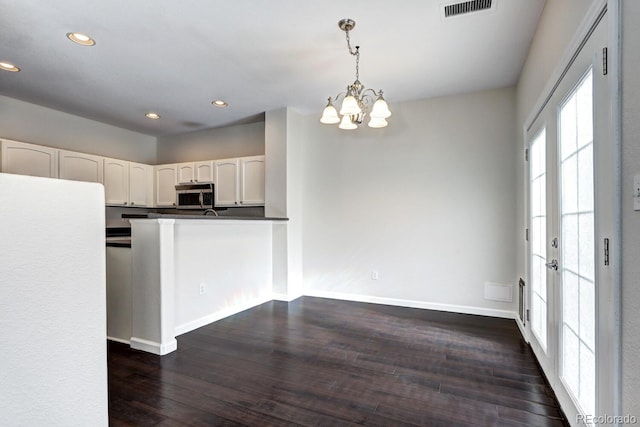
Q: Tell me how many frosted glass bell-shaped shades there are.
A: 5